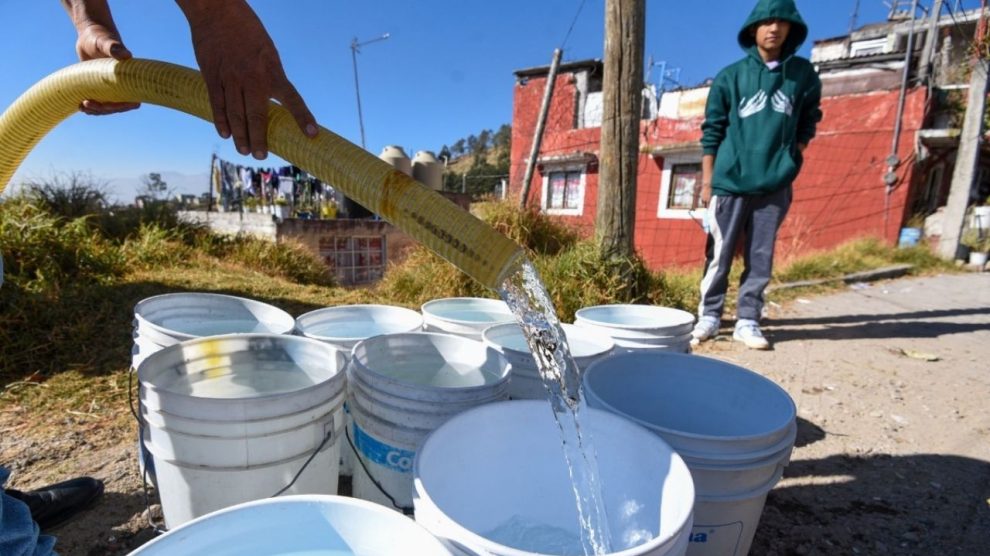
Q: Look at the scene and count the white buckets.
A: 10